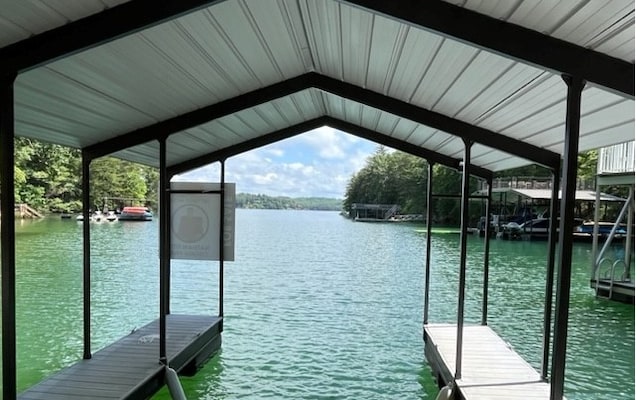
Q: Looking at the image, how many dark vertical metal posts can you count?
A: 10